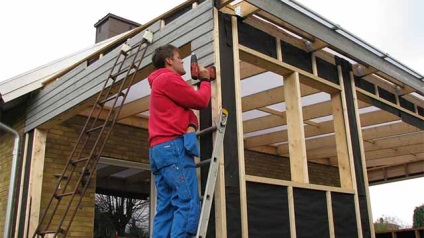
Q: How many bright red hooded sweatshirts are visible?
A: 1